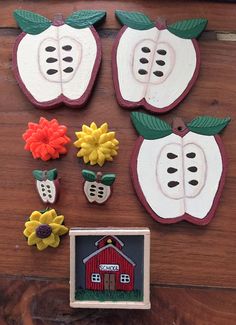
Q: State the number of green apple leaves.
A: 10